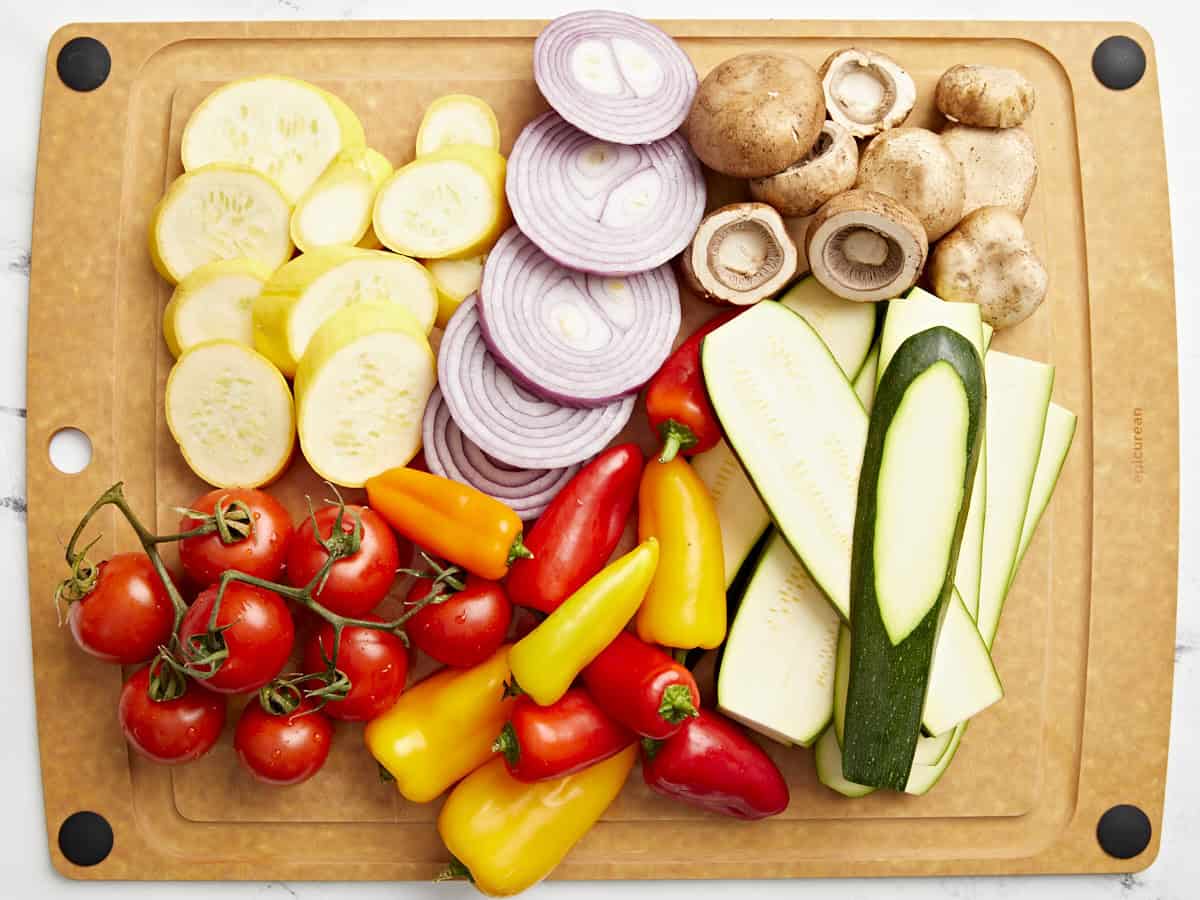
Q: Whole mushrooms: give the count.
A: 9